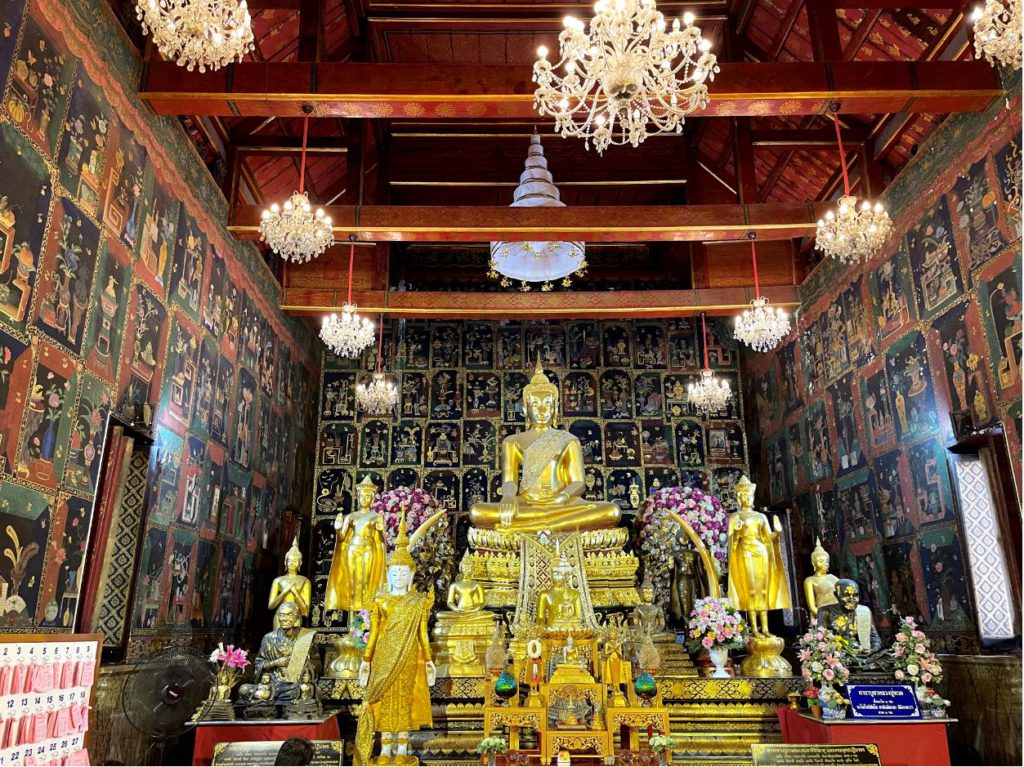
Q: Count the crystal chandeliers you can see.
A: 9